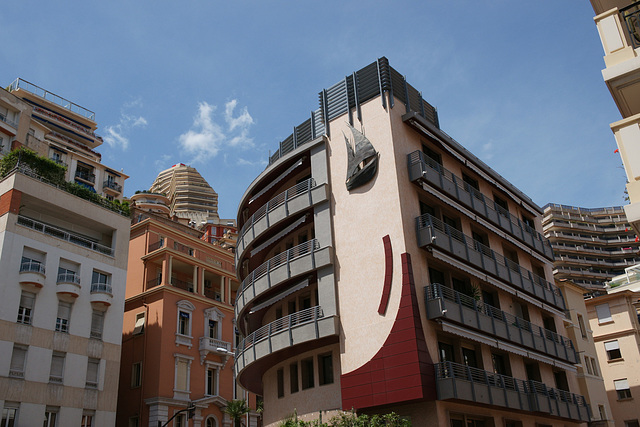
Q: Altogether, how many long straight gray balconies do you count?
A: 4